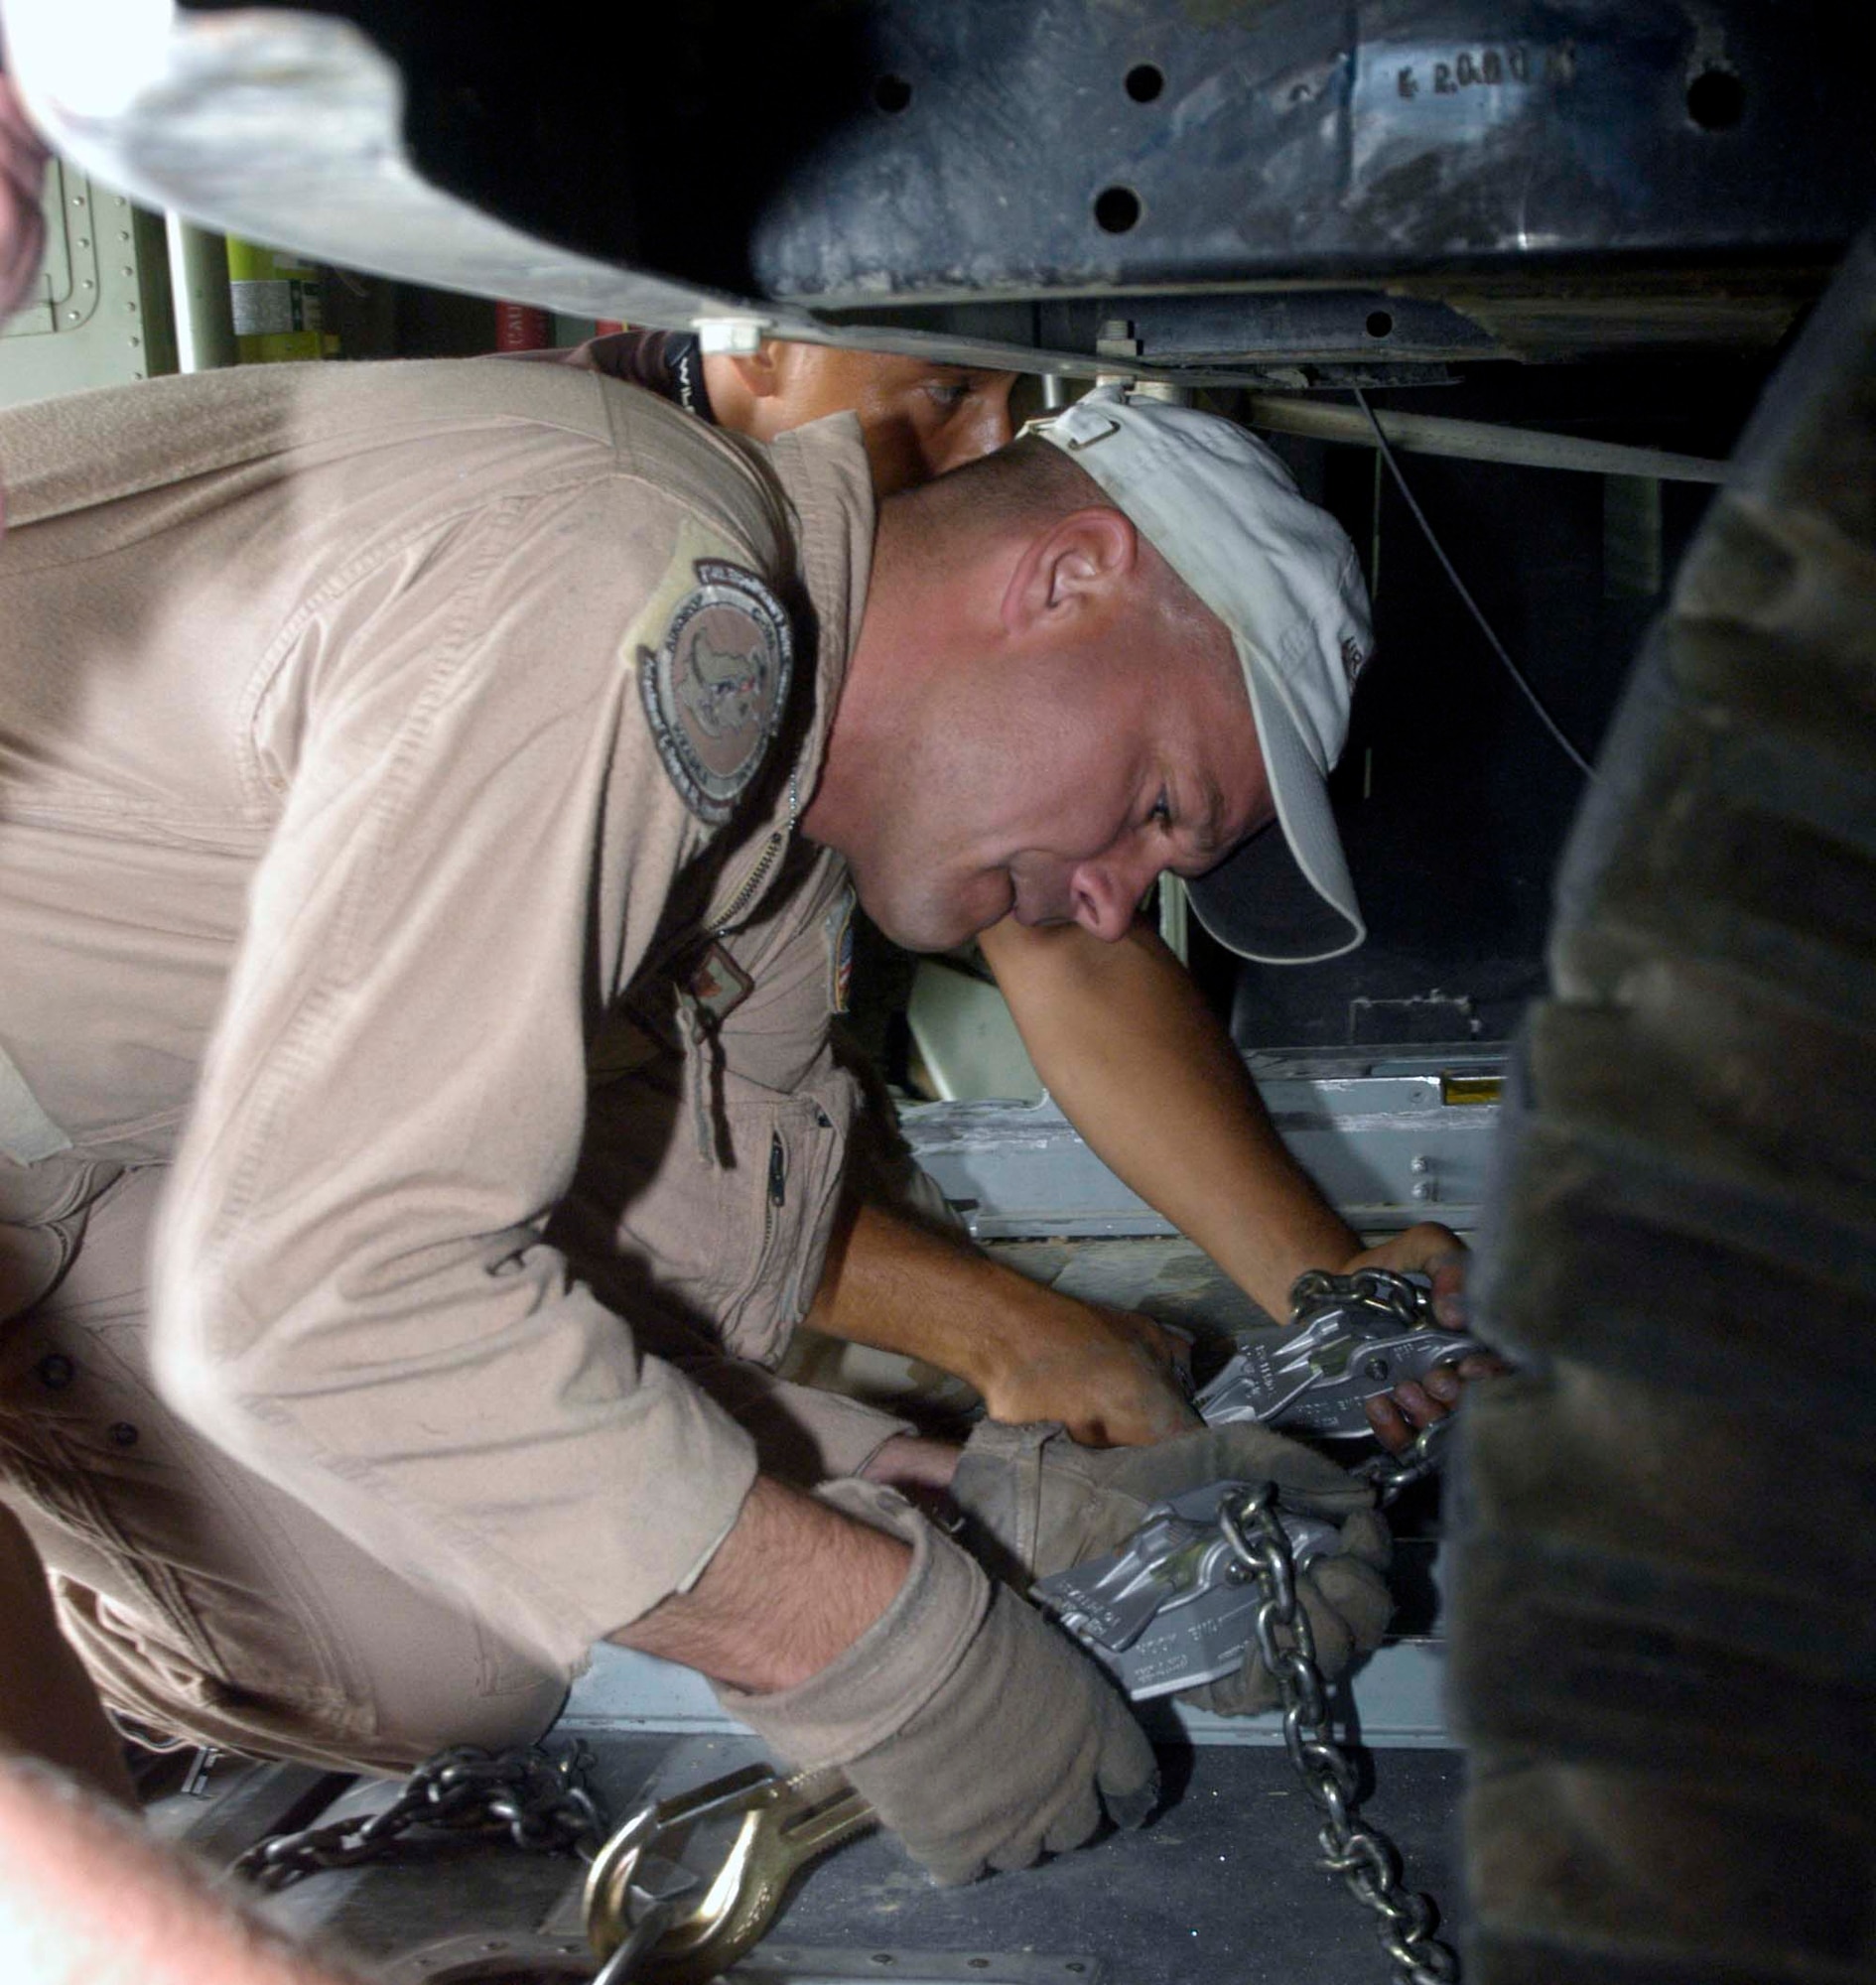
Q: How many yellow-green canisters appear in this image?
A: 1